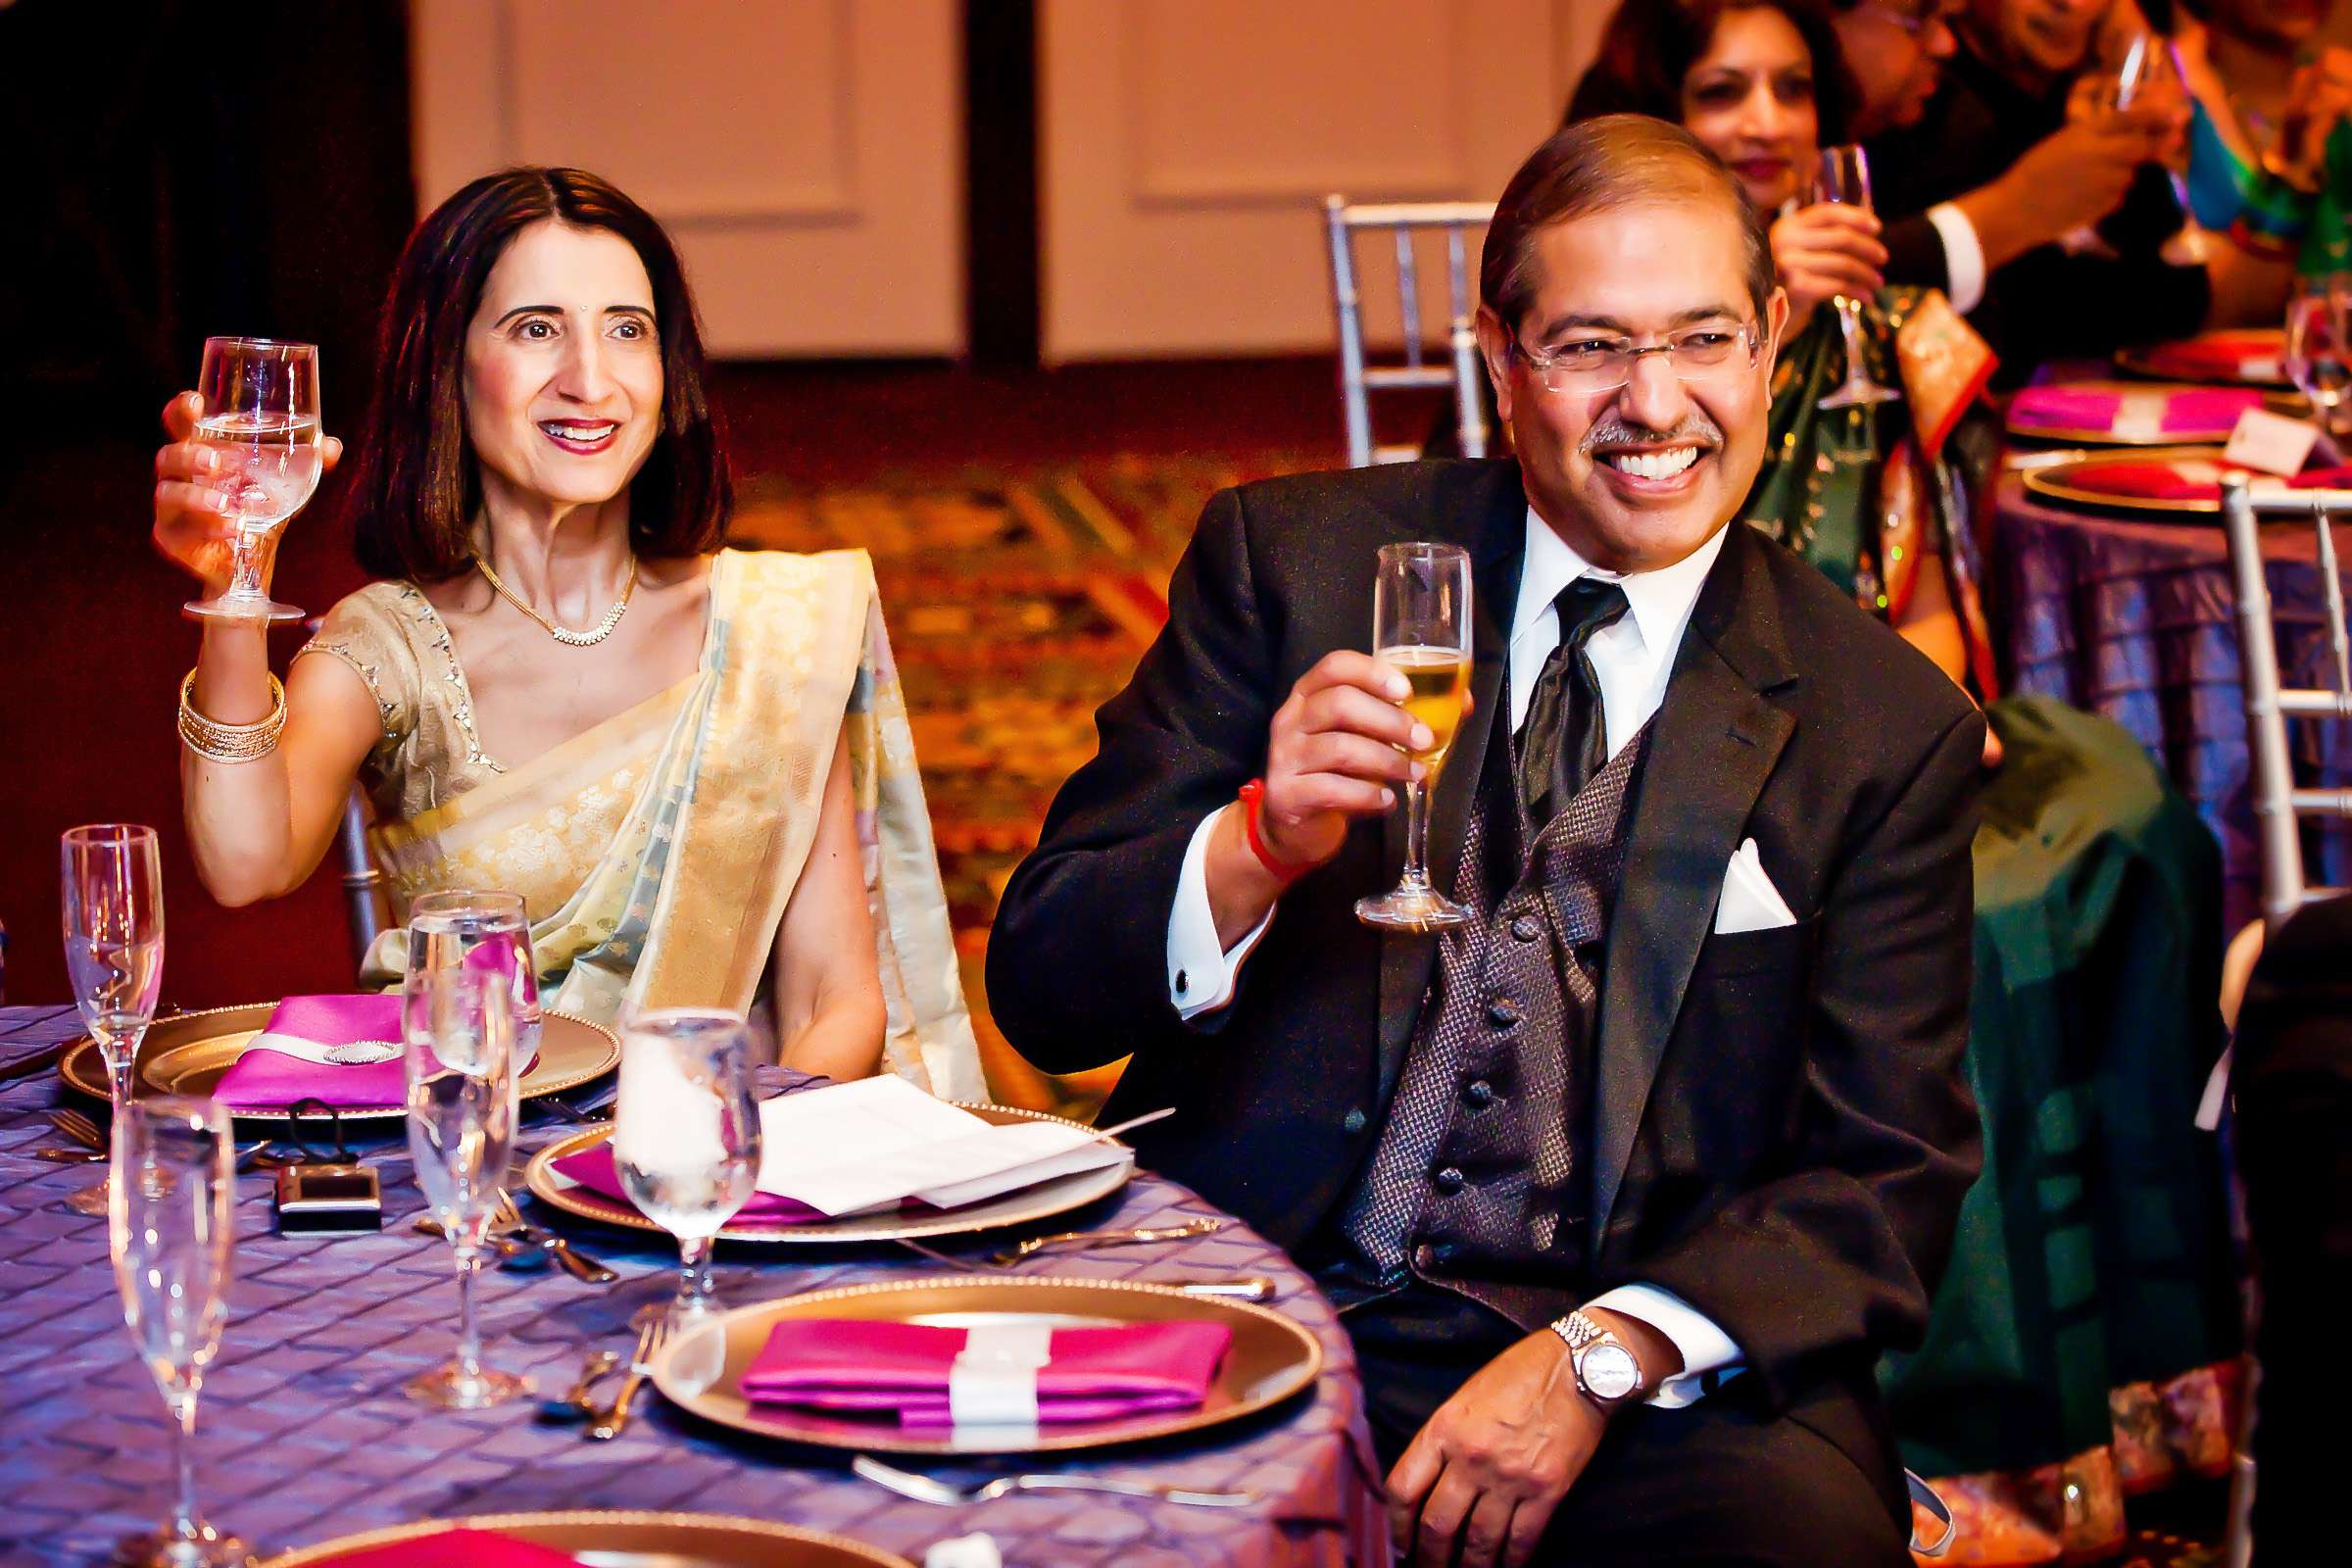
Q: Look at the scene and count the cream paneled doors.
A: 2